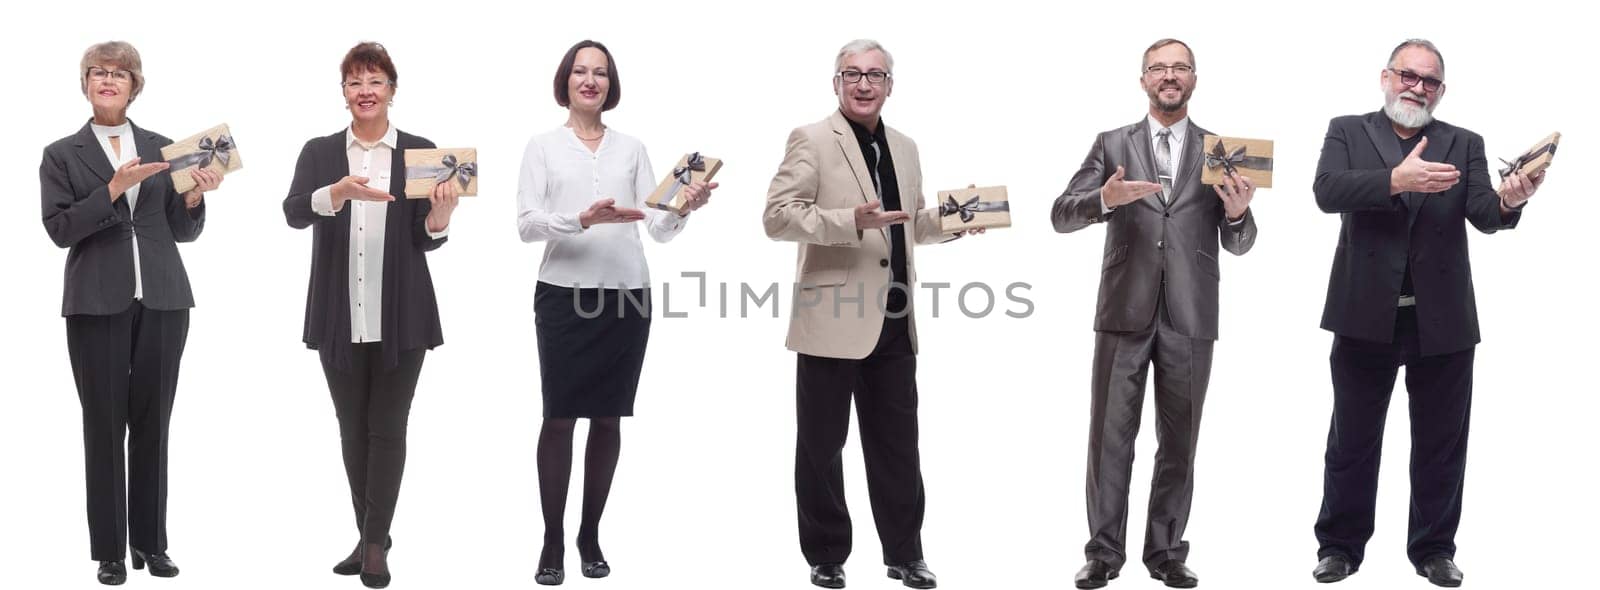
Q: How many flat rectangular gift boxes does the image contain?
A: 6